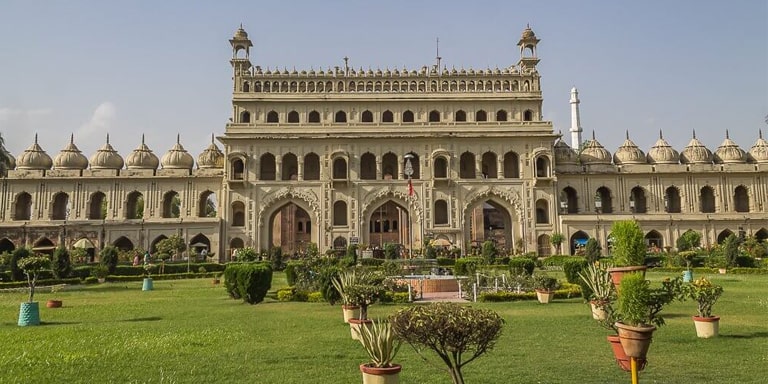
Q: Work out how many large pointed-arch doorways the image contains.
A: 3